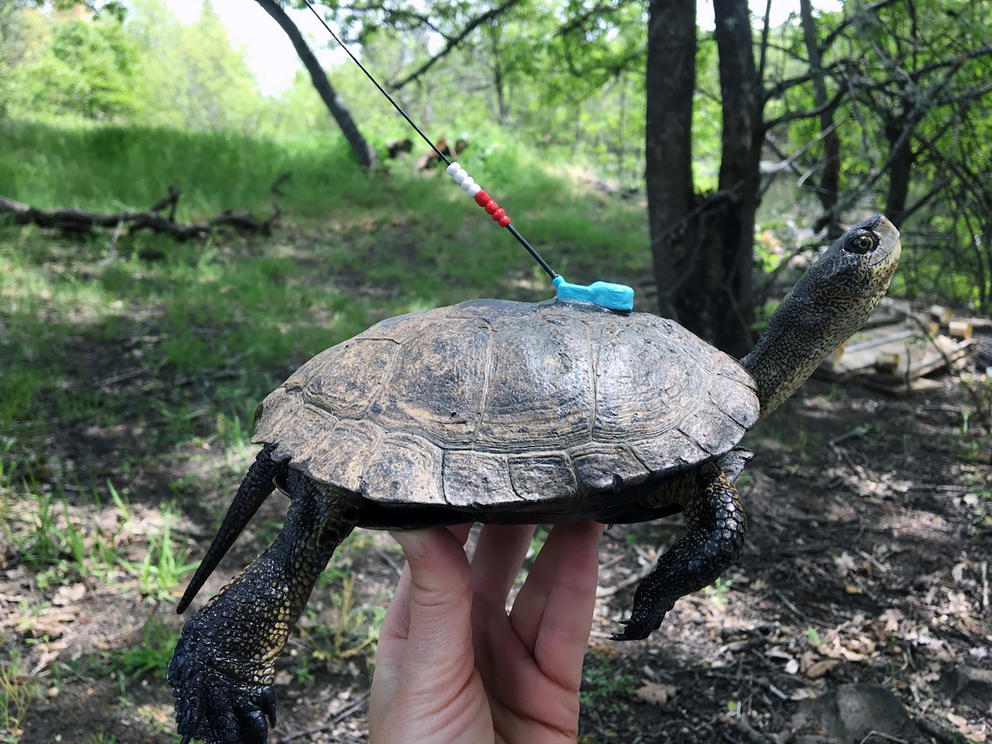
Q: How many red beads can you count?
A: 4